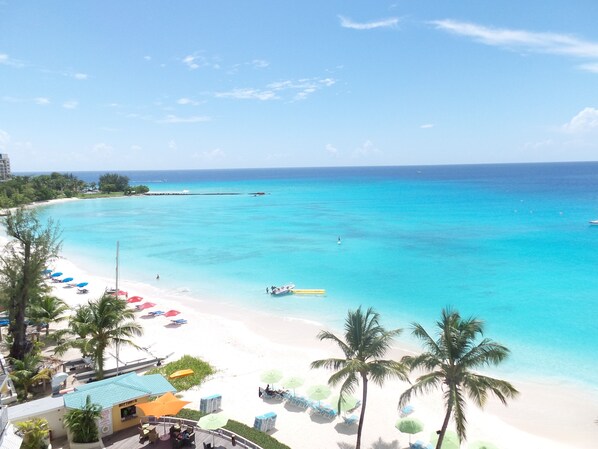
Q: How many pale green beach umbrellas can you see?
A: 8